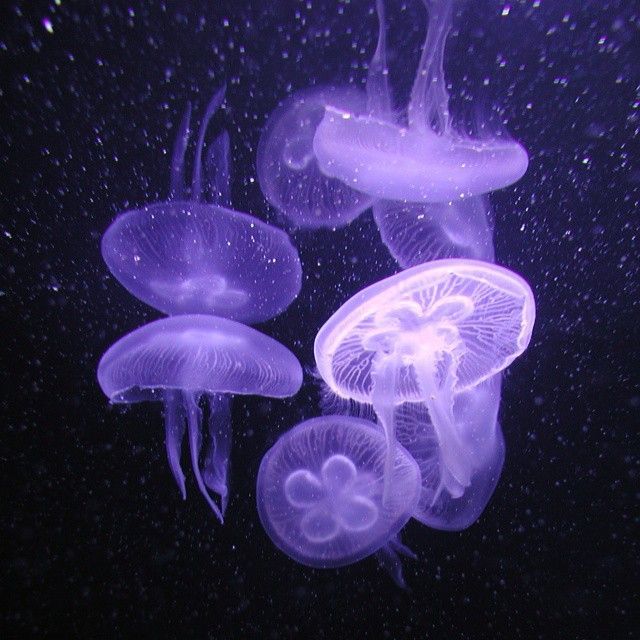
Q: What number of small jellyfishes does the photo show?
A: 8